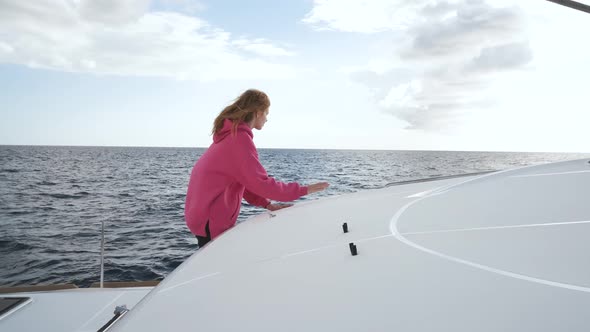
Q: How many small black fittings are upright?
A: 2